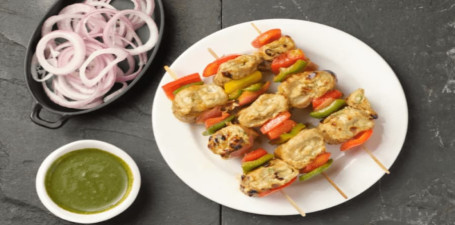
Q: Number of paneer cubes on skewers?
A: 9